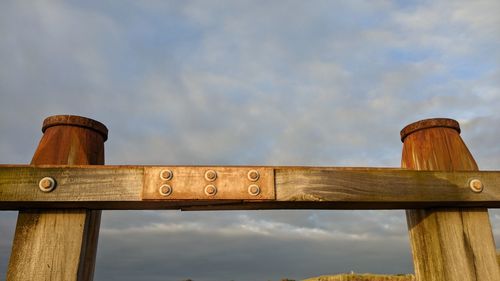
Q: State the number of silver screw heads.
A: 8